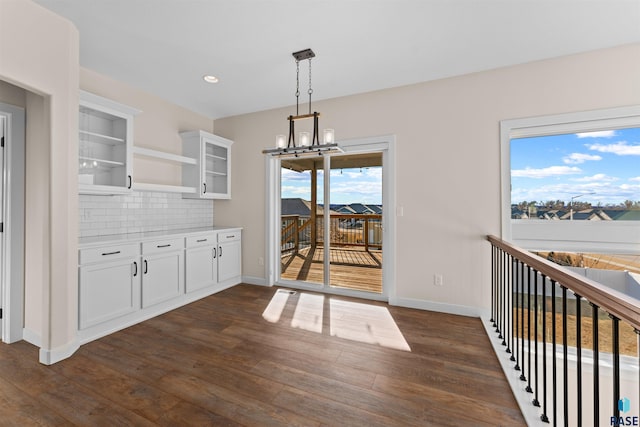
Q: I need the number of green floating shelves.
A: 0